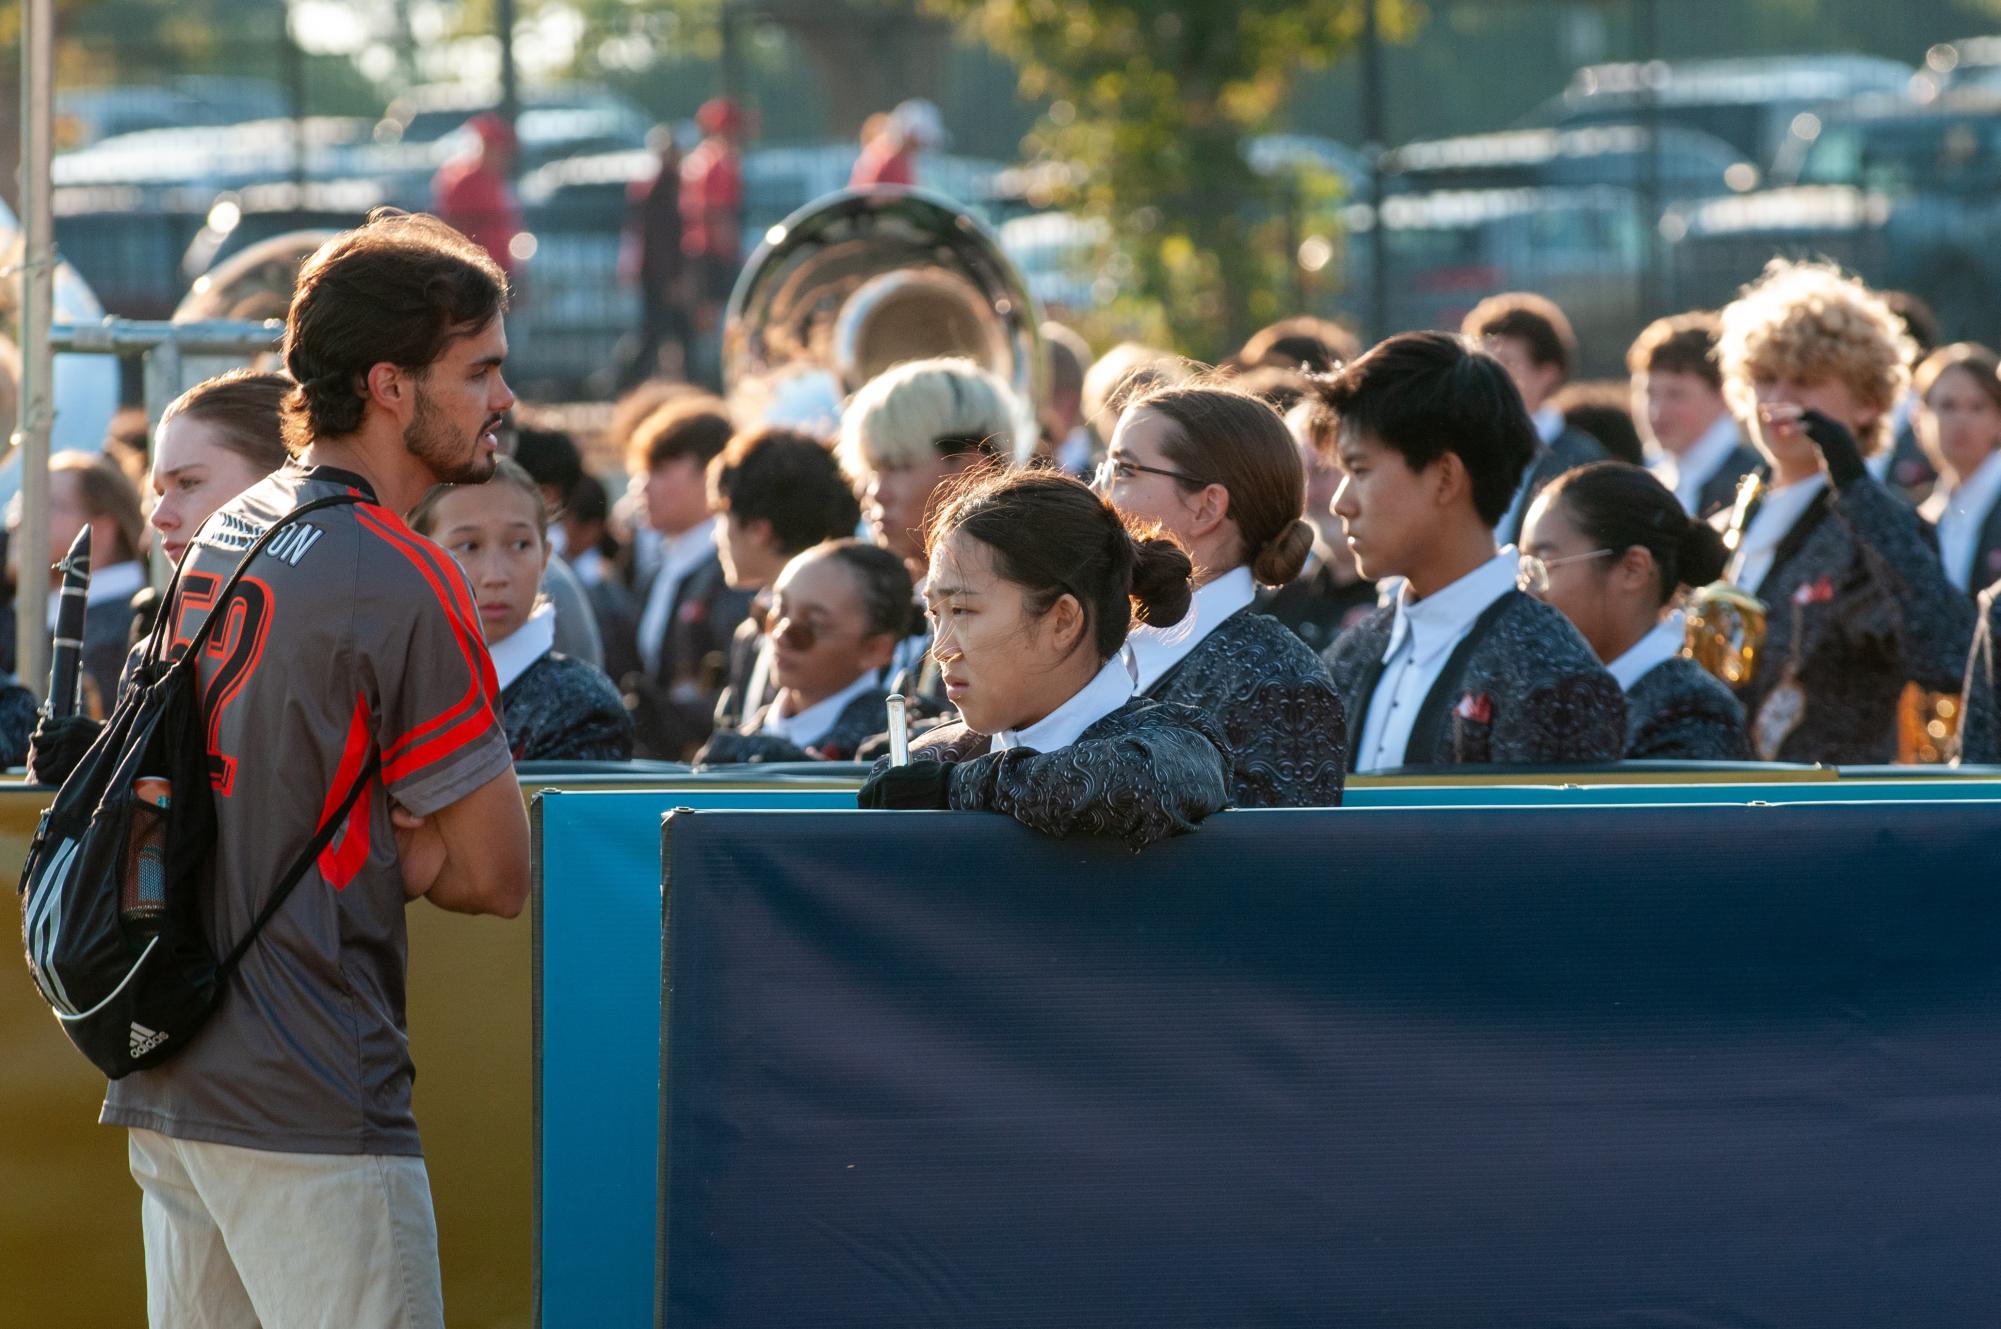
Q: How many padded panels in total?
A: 3